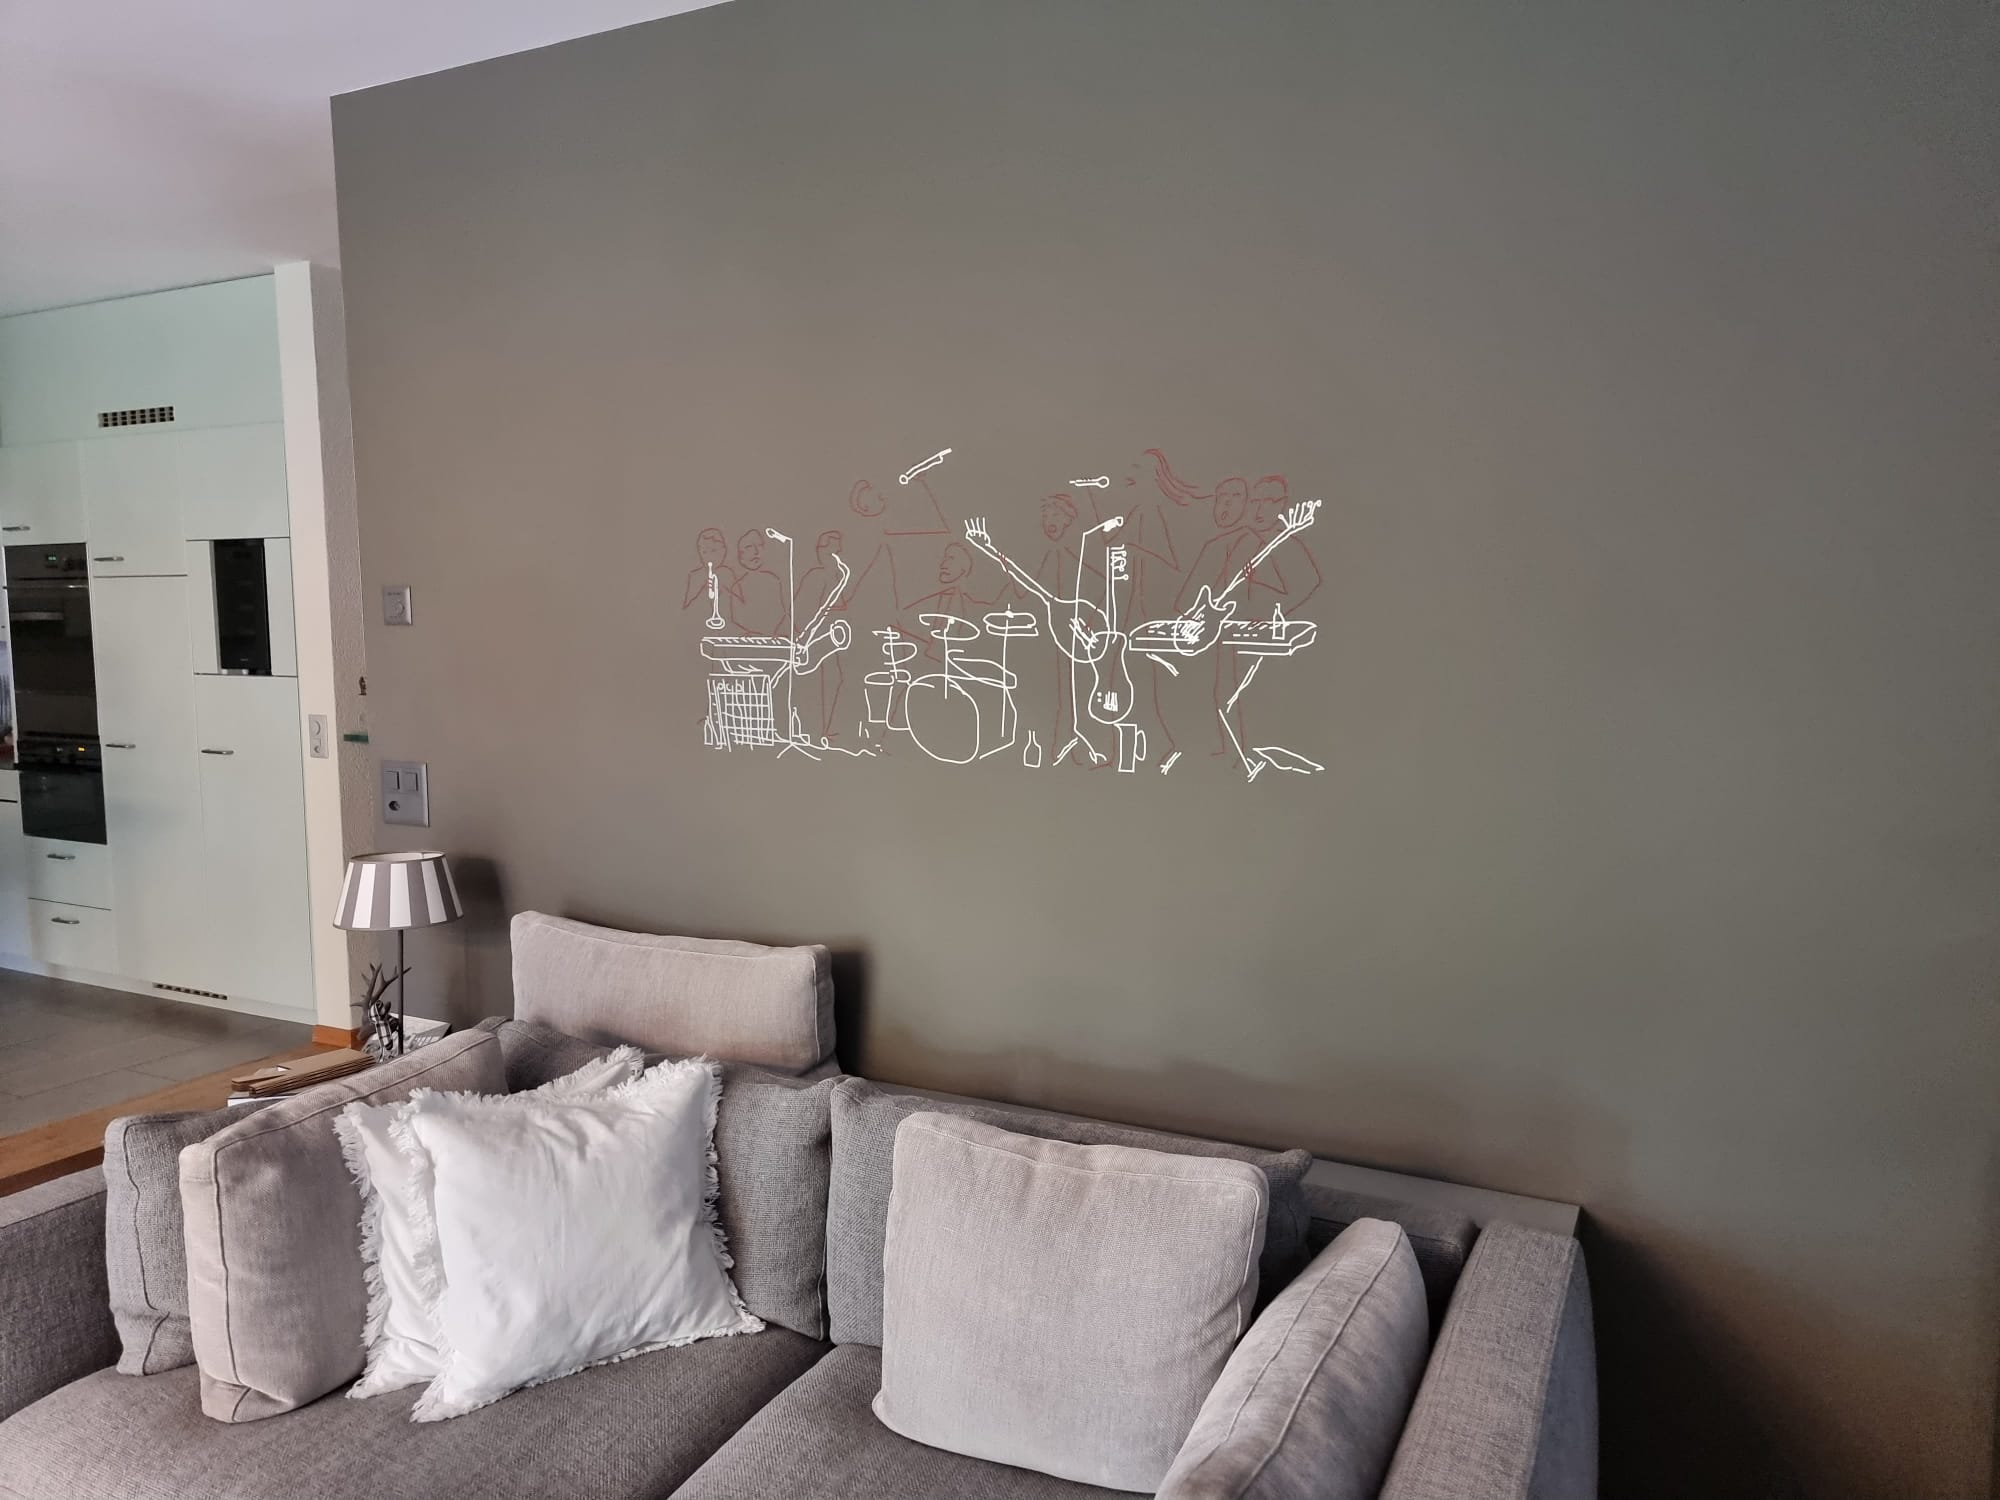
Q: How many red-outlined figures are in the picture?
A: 9